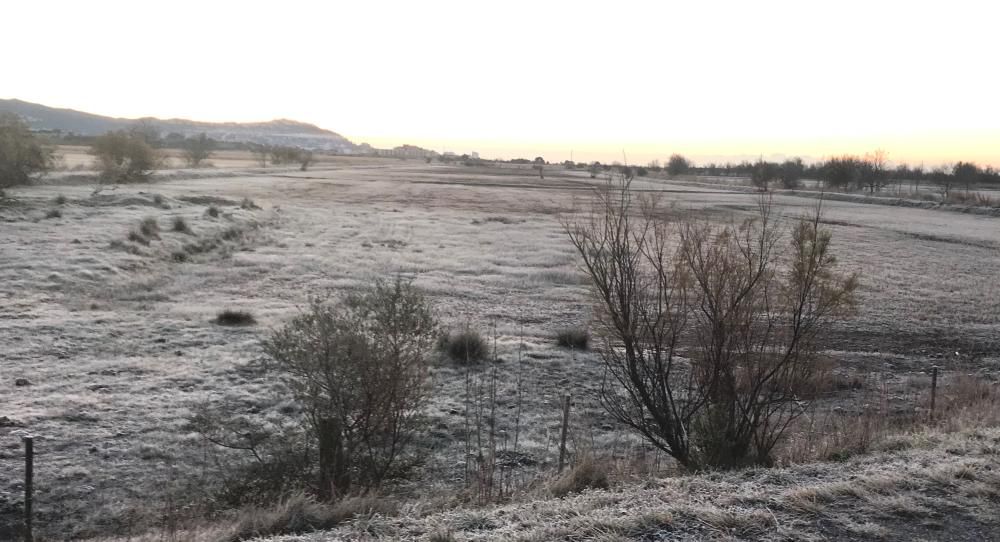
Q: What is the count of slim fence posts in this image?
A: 3